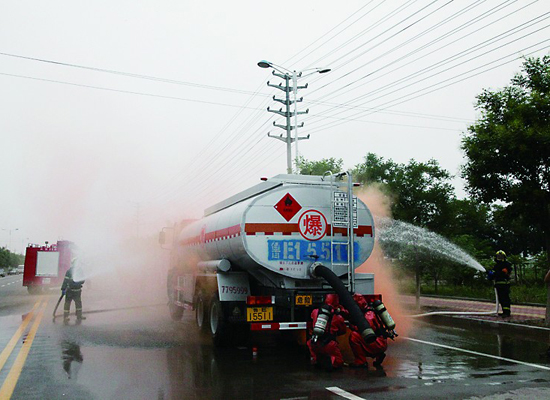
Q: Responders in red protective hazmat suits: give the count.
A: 2